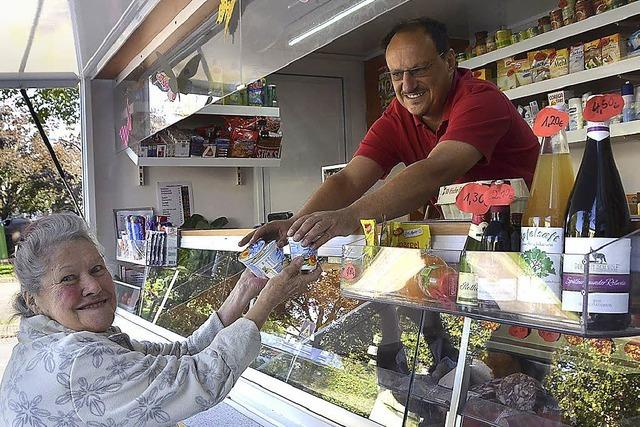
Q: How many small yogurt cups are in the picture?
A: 3